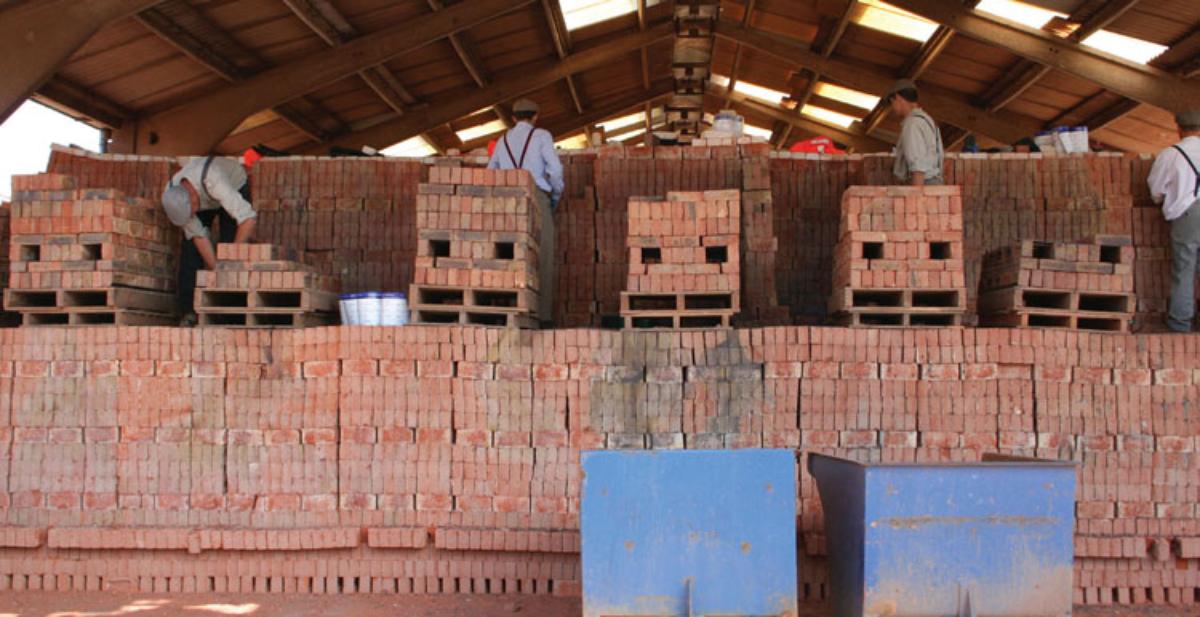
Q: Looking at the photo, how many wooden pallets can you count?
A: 12